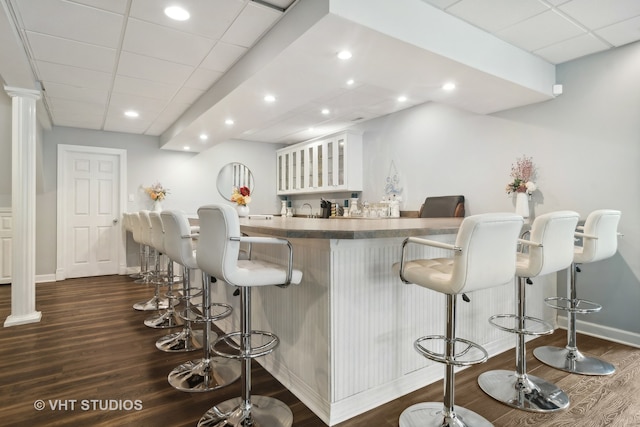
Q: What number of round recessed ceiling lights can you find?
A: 12